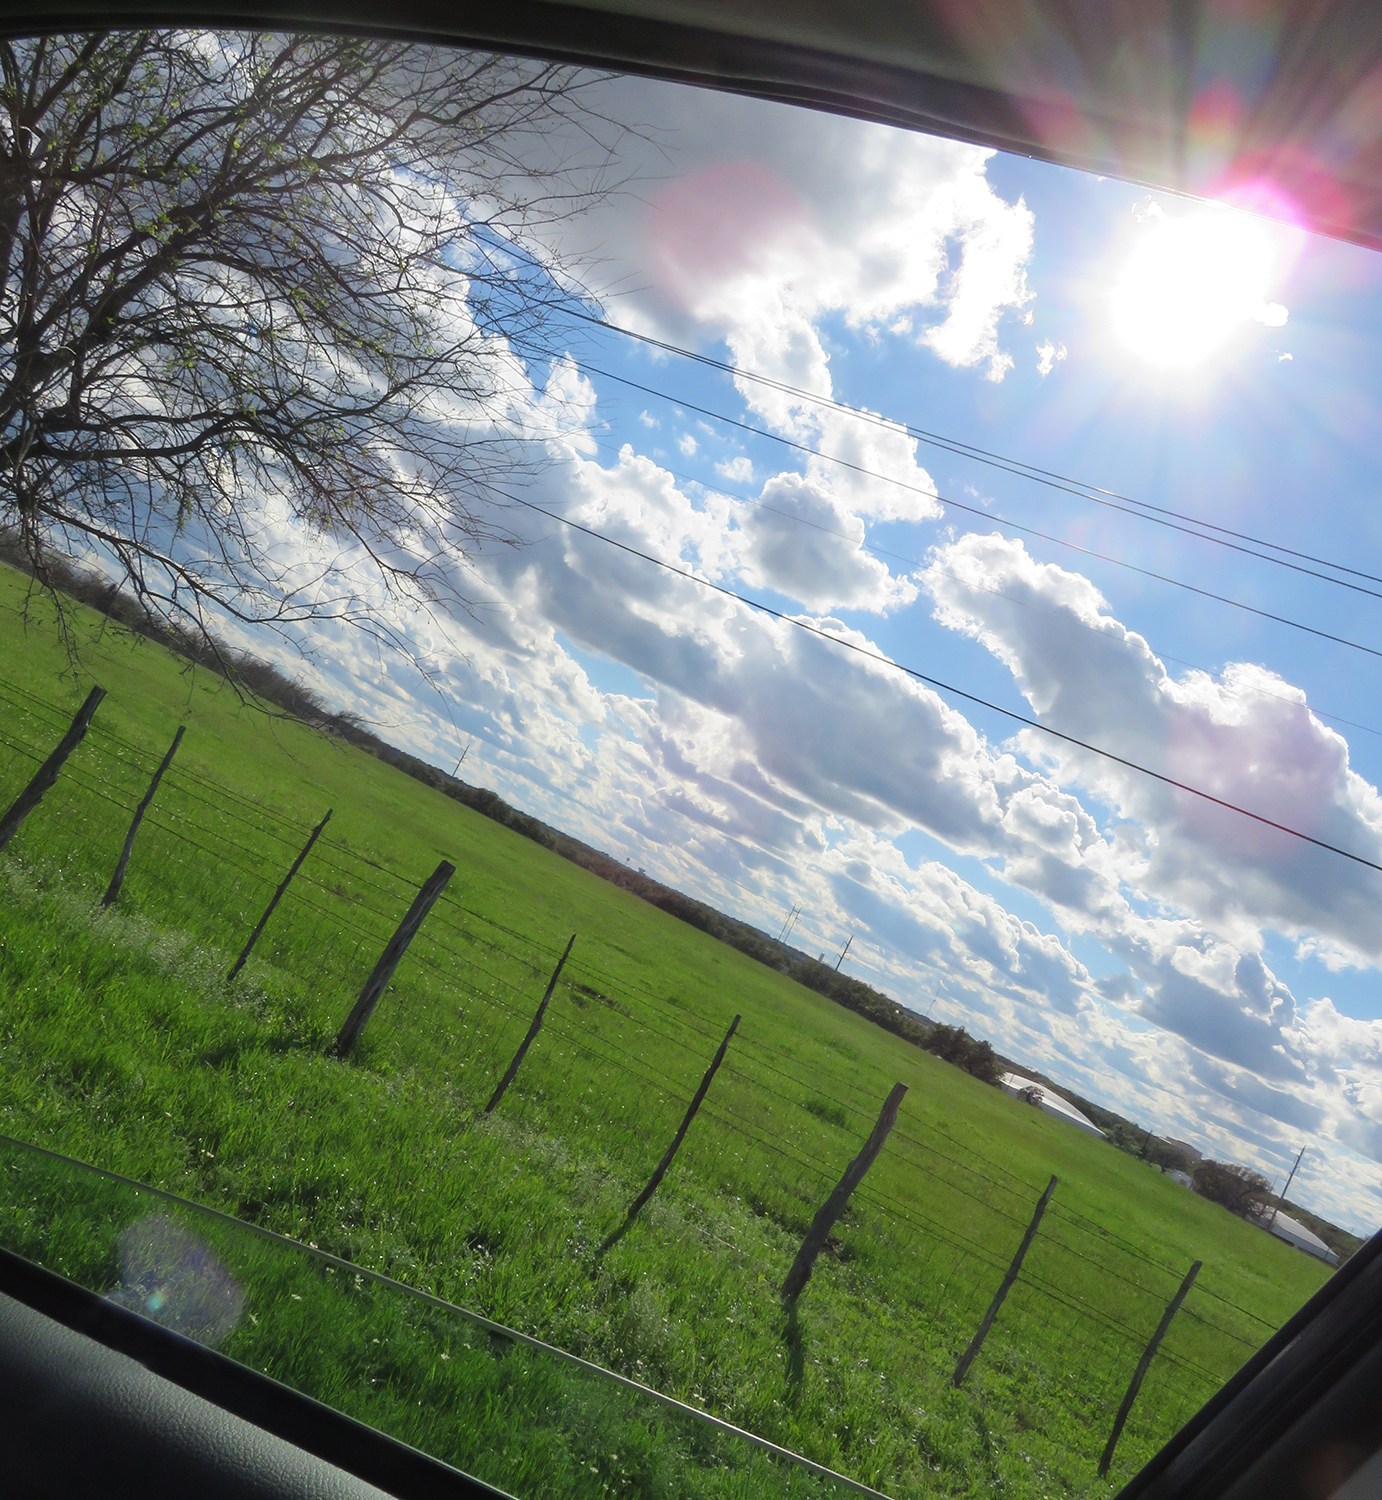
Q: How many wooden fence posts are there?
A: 9